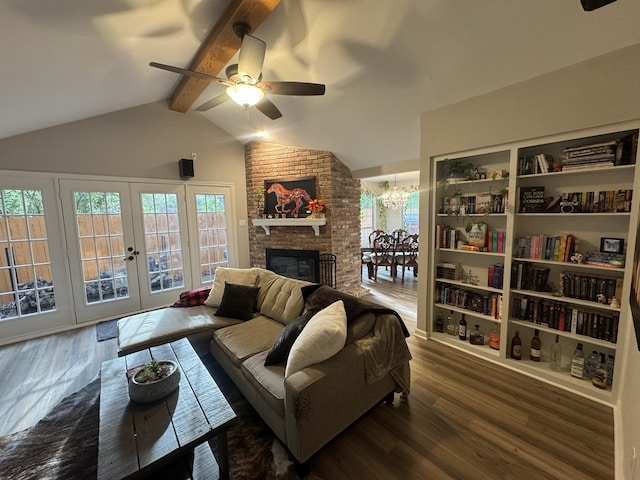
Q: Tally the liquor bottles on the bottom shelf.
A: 12